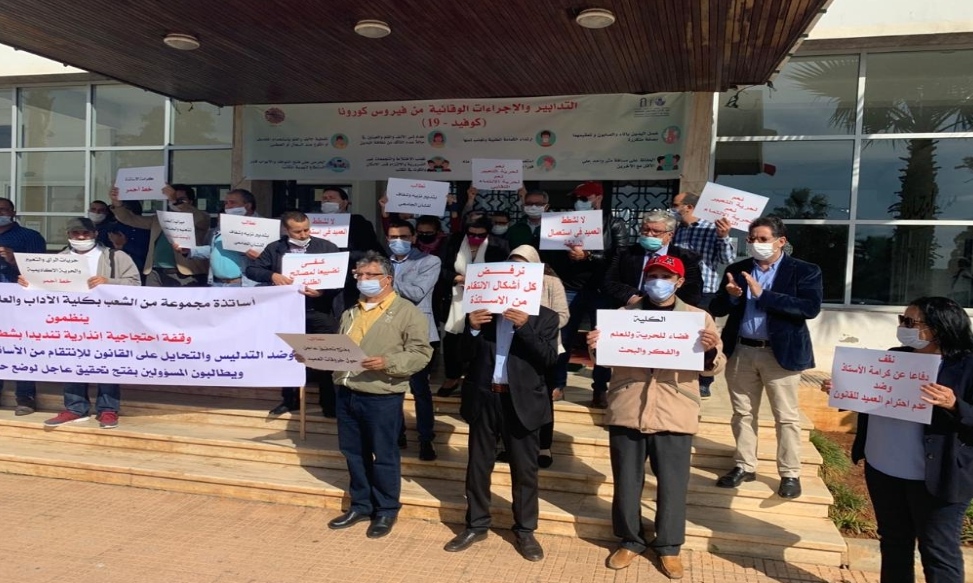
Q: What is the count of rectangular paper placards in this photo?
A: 14